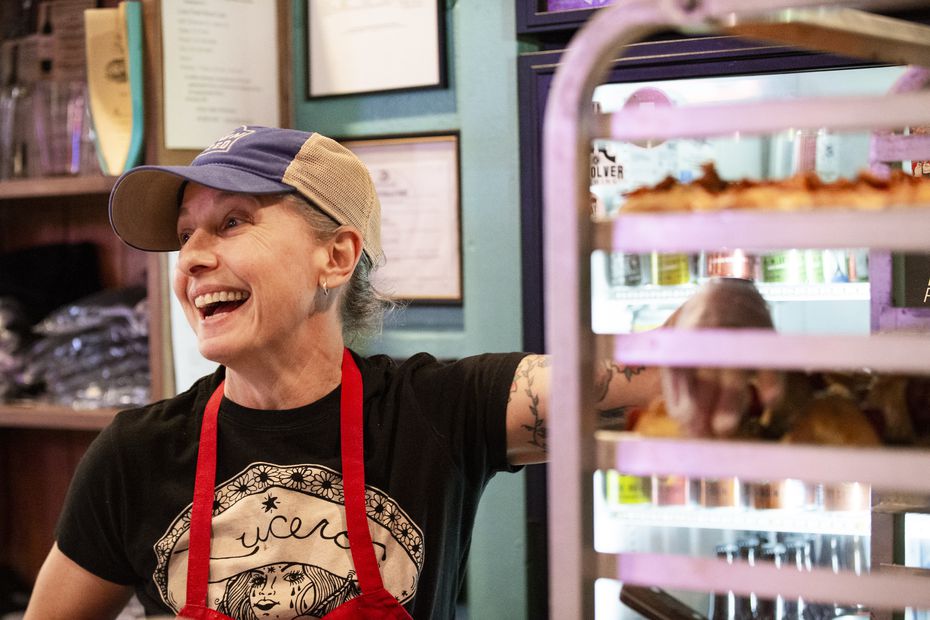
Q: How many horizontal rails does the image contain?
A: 5